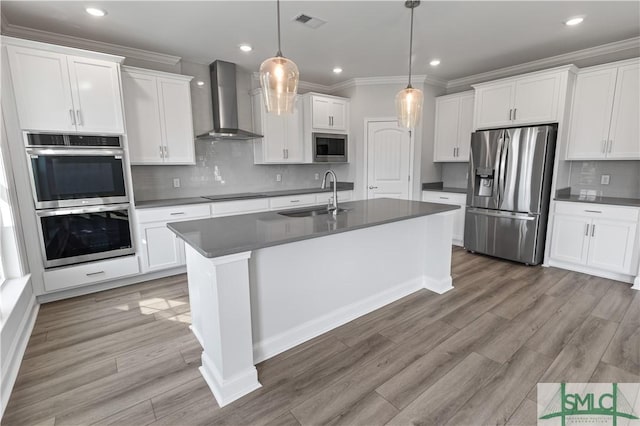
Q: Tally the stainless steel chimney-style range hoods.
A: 1